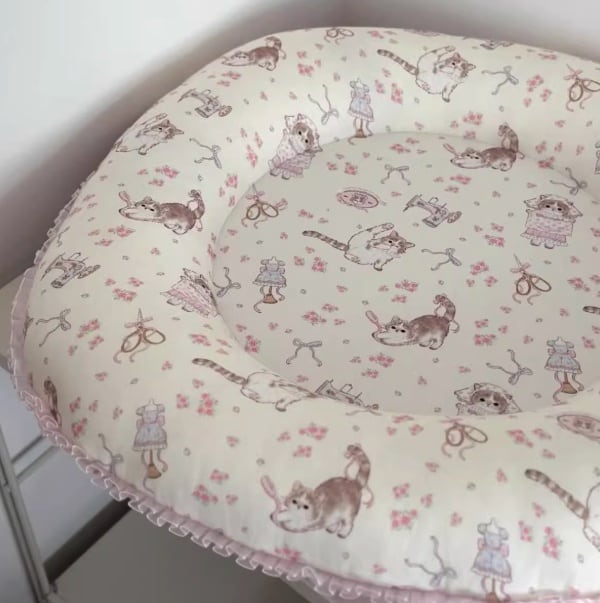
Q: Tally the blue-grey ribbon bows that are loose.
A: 12